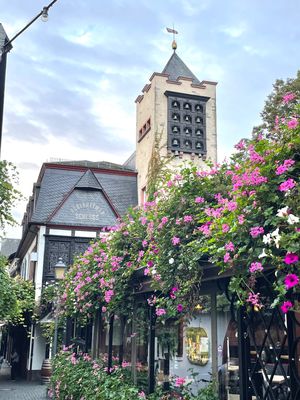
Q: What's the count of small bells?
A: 12